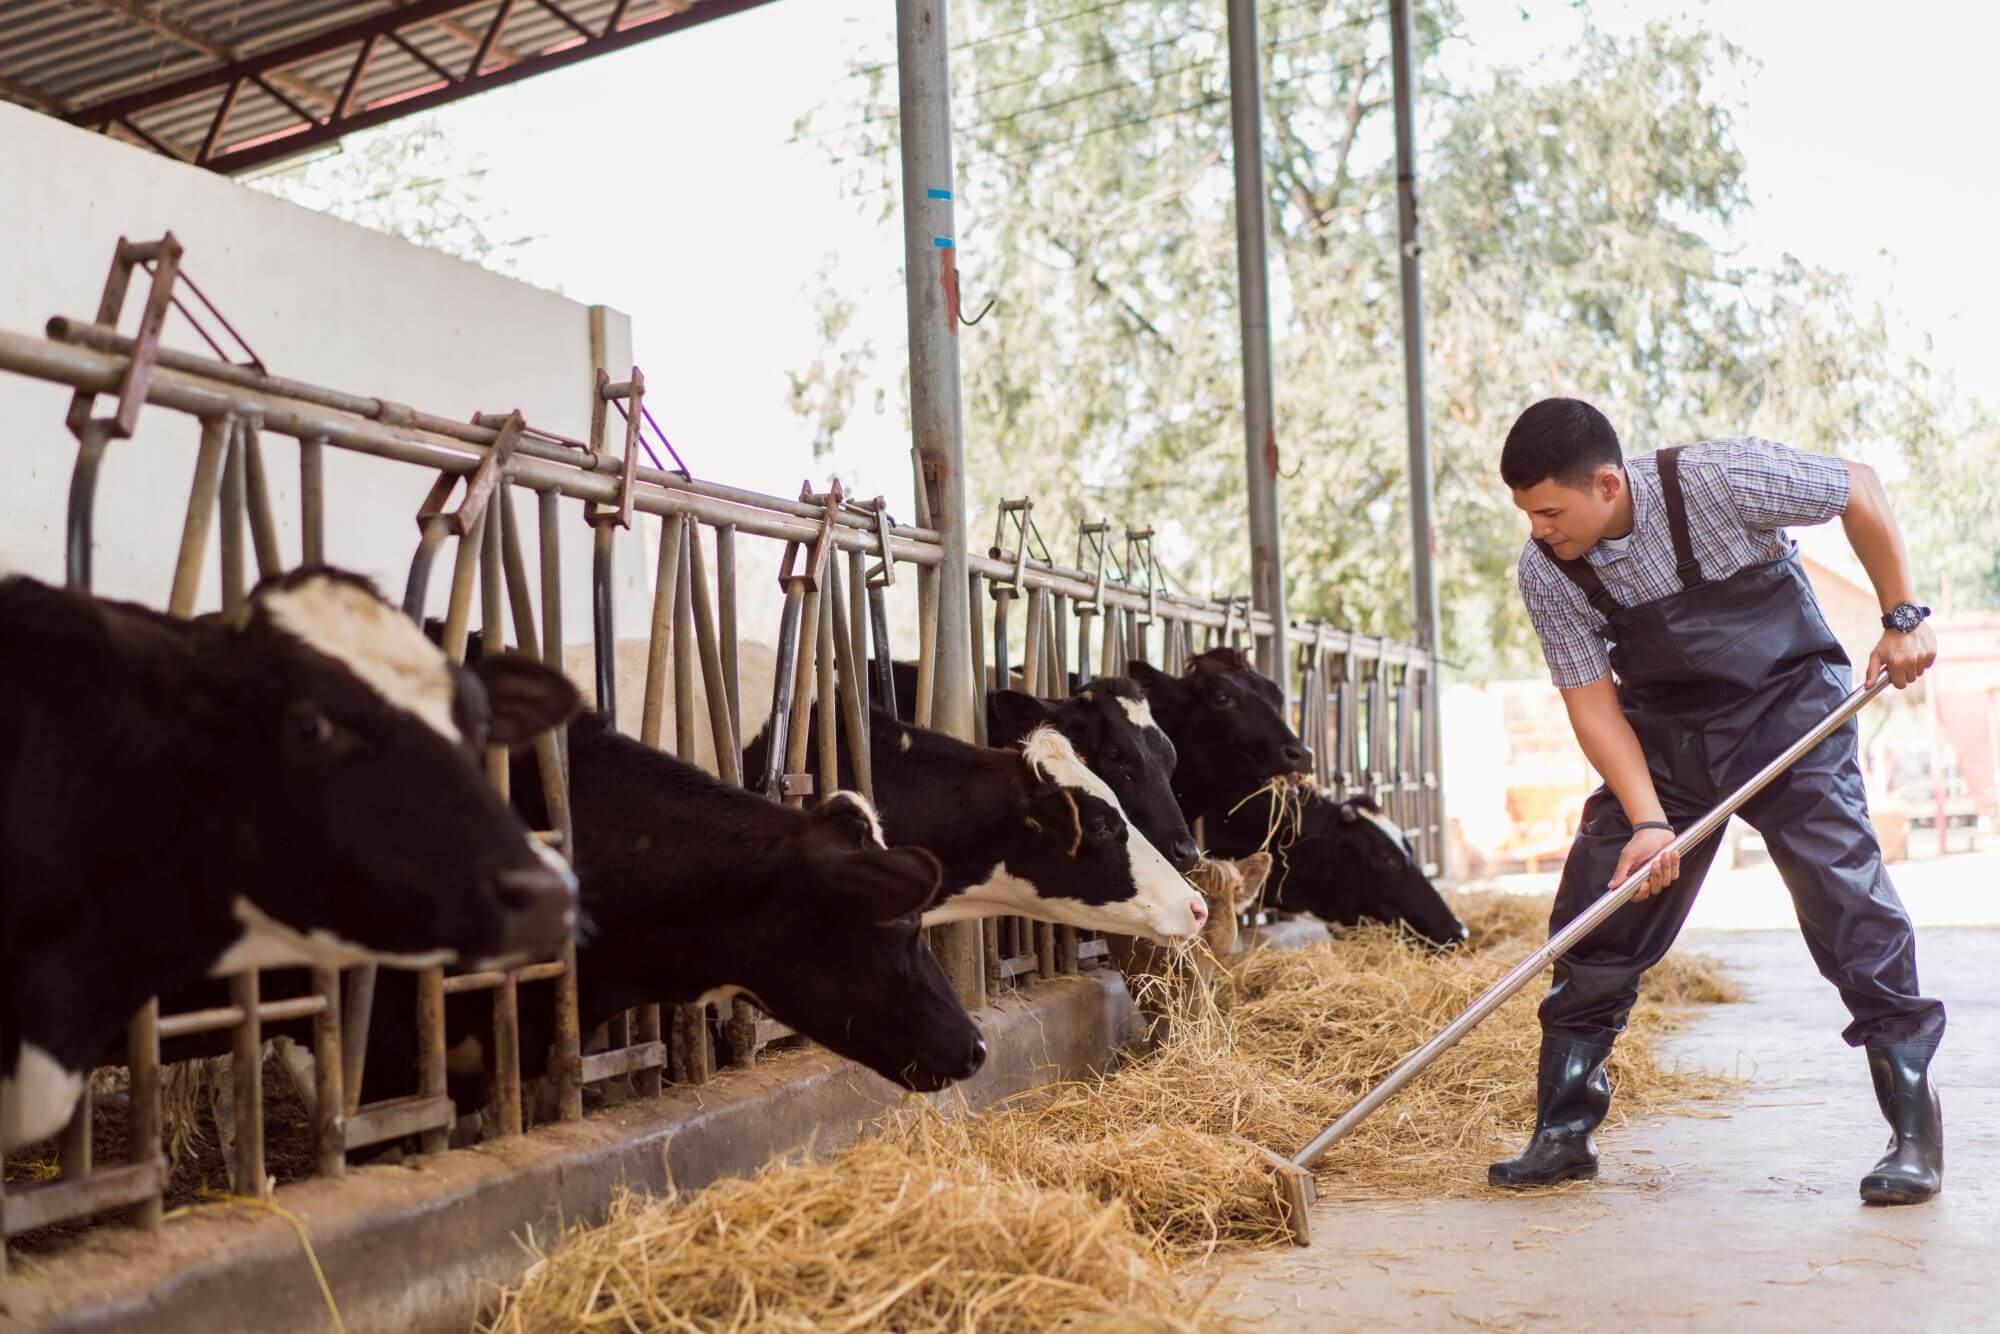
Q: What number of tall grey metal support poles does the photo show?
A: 3